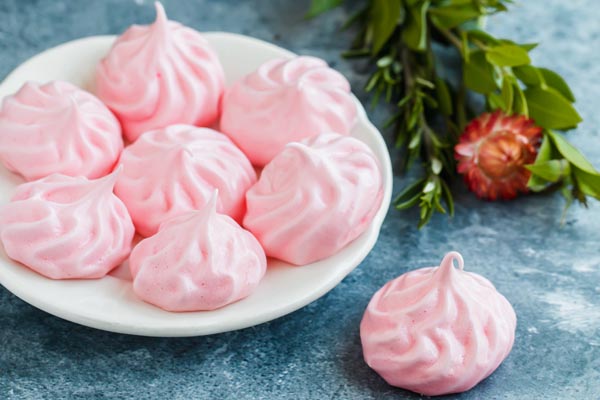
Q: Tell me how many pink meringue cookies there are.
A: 8